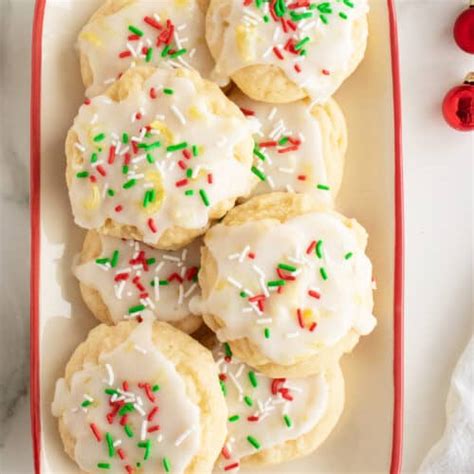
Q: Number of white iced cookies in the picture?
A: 8